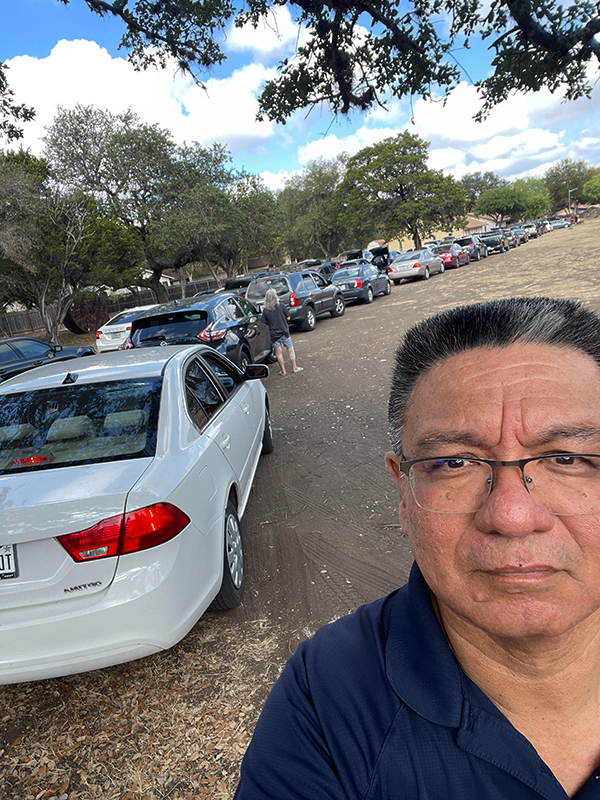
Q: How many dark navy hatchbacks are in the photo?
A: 1